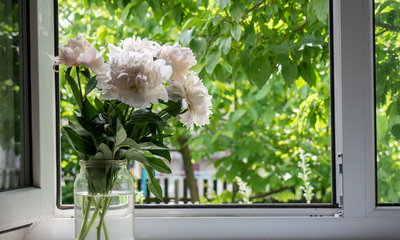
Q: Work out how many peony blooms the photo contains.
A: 5